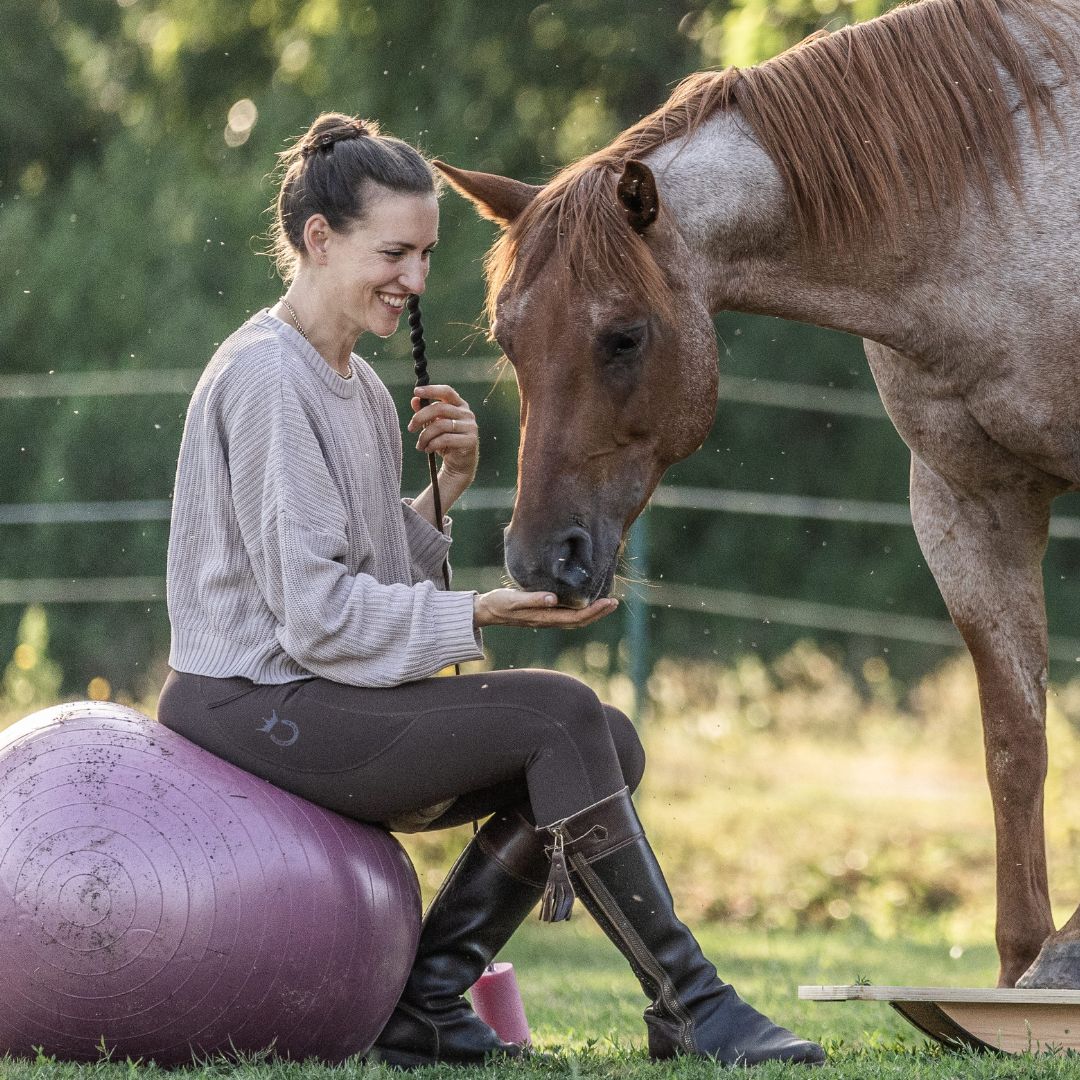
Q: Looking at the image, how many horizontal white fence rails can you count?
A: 3